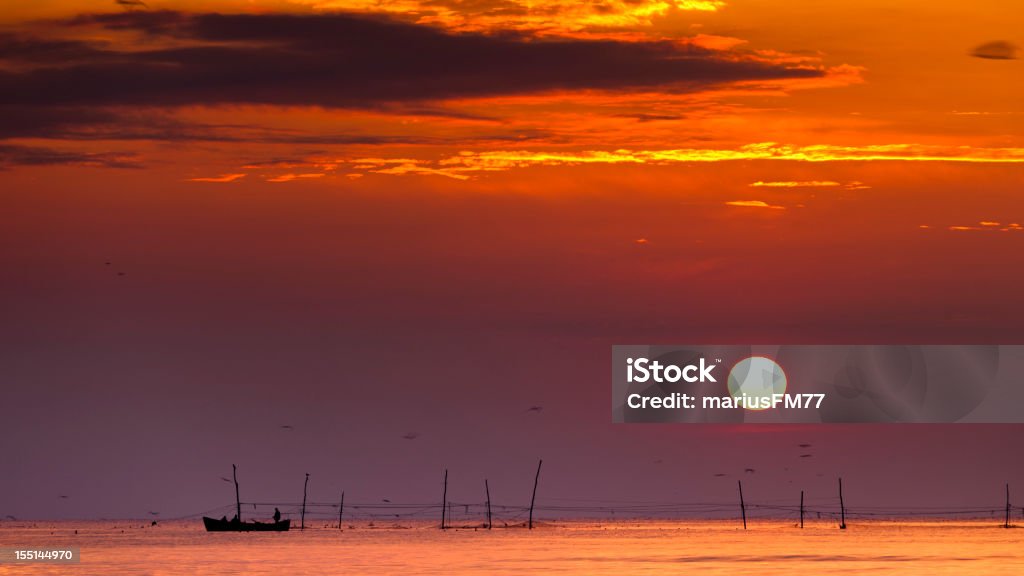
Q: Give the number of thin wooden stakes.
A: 10